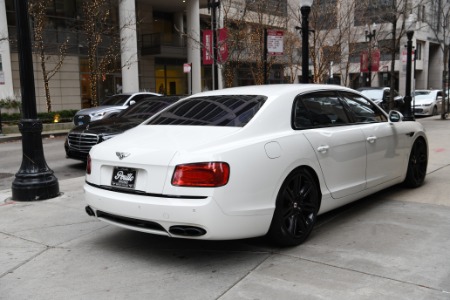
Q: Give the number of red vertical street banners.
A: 4